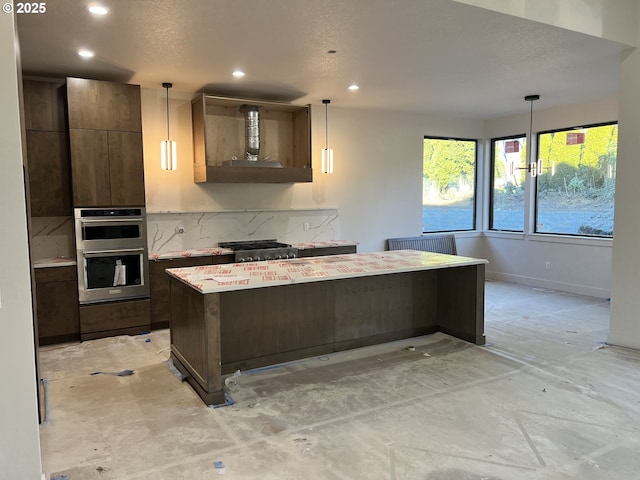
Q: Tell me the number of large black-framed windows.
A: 3